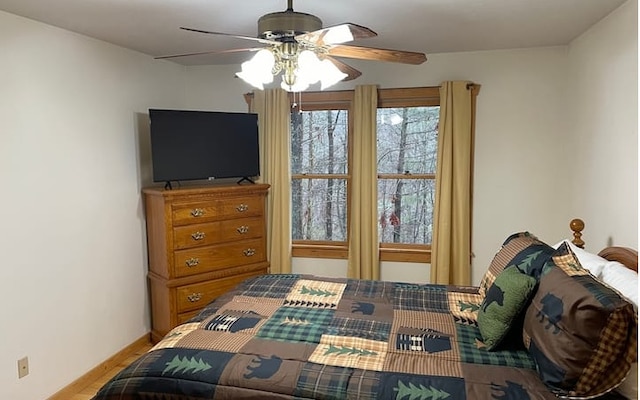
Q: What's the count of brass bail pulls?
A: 7